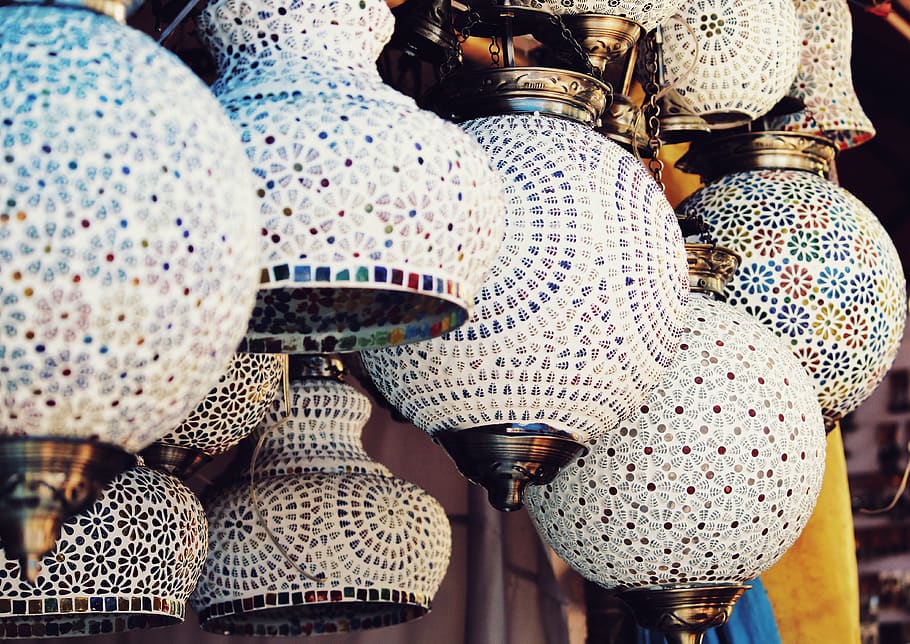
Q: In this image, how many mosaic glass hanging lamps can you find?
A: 11